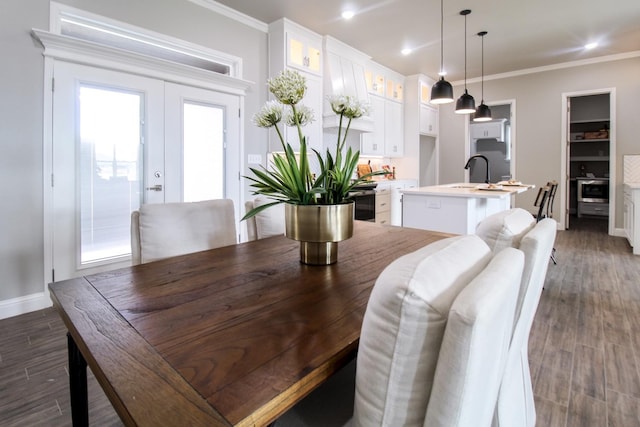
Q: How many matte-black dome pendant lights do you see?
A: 3